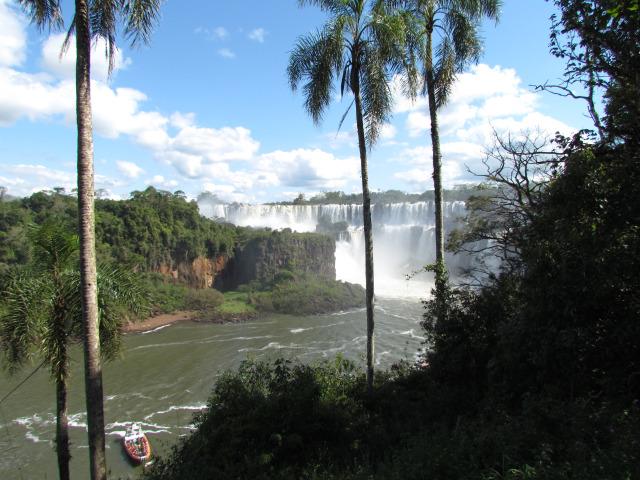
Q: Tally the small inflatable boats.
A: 1